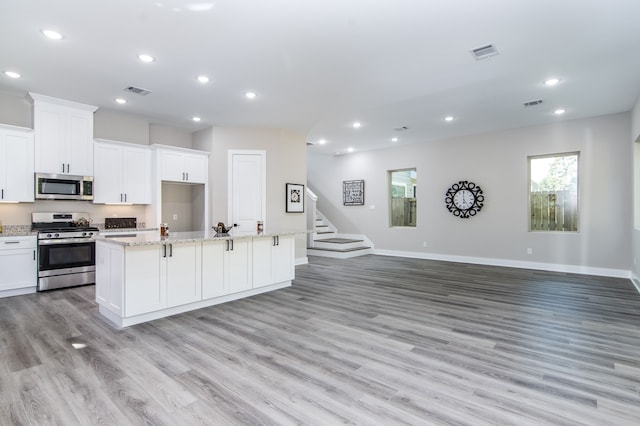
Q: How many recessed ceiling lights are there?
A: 14